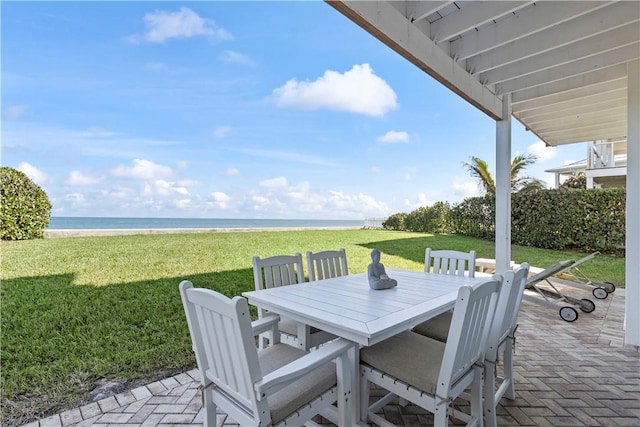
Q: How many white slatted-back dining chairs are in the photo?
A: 6